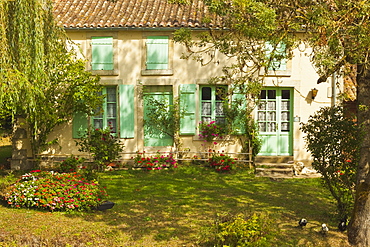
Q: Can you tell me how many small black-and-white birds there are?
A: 3